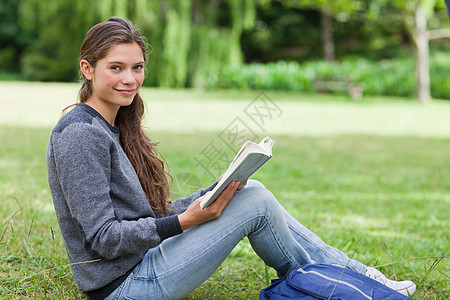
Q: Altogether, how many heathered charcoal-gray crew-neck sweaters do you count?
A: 1